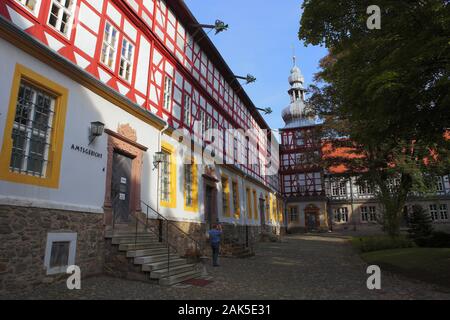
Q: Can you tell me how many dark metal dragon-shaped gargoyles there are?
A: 3